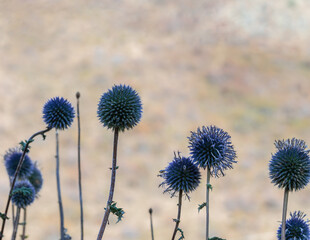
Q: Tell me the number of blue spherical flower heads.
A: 9